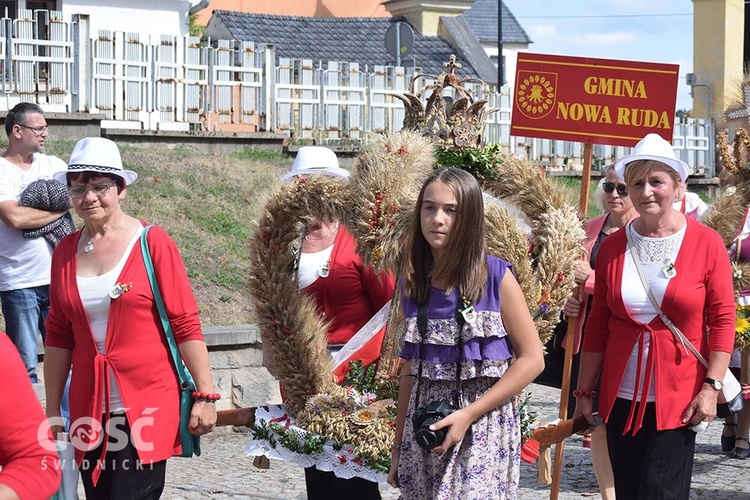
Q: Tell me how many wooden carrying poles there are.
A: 2